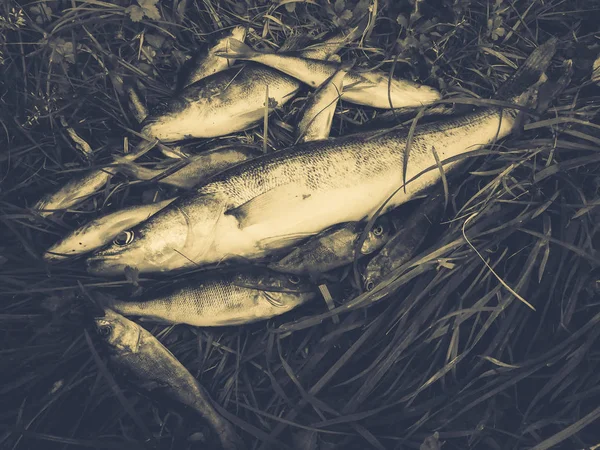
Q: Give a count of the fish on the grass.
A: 13